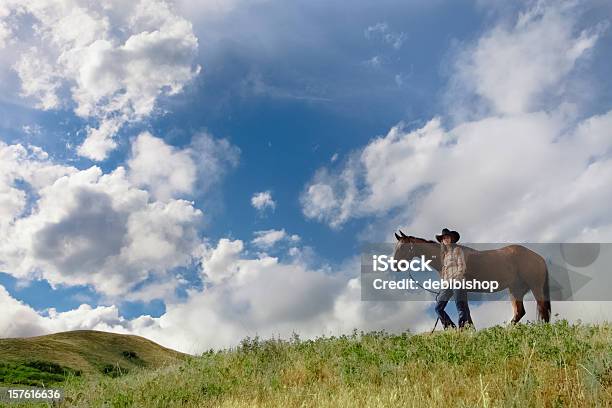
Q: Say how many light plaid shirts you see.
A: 1